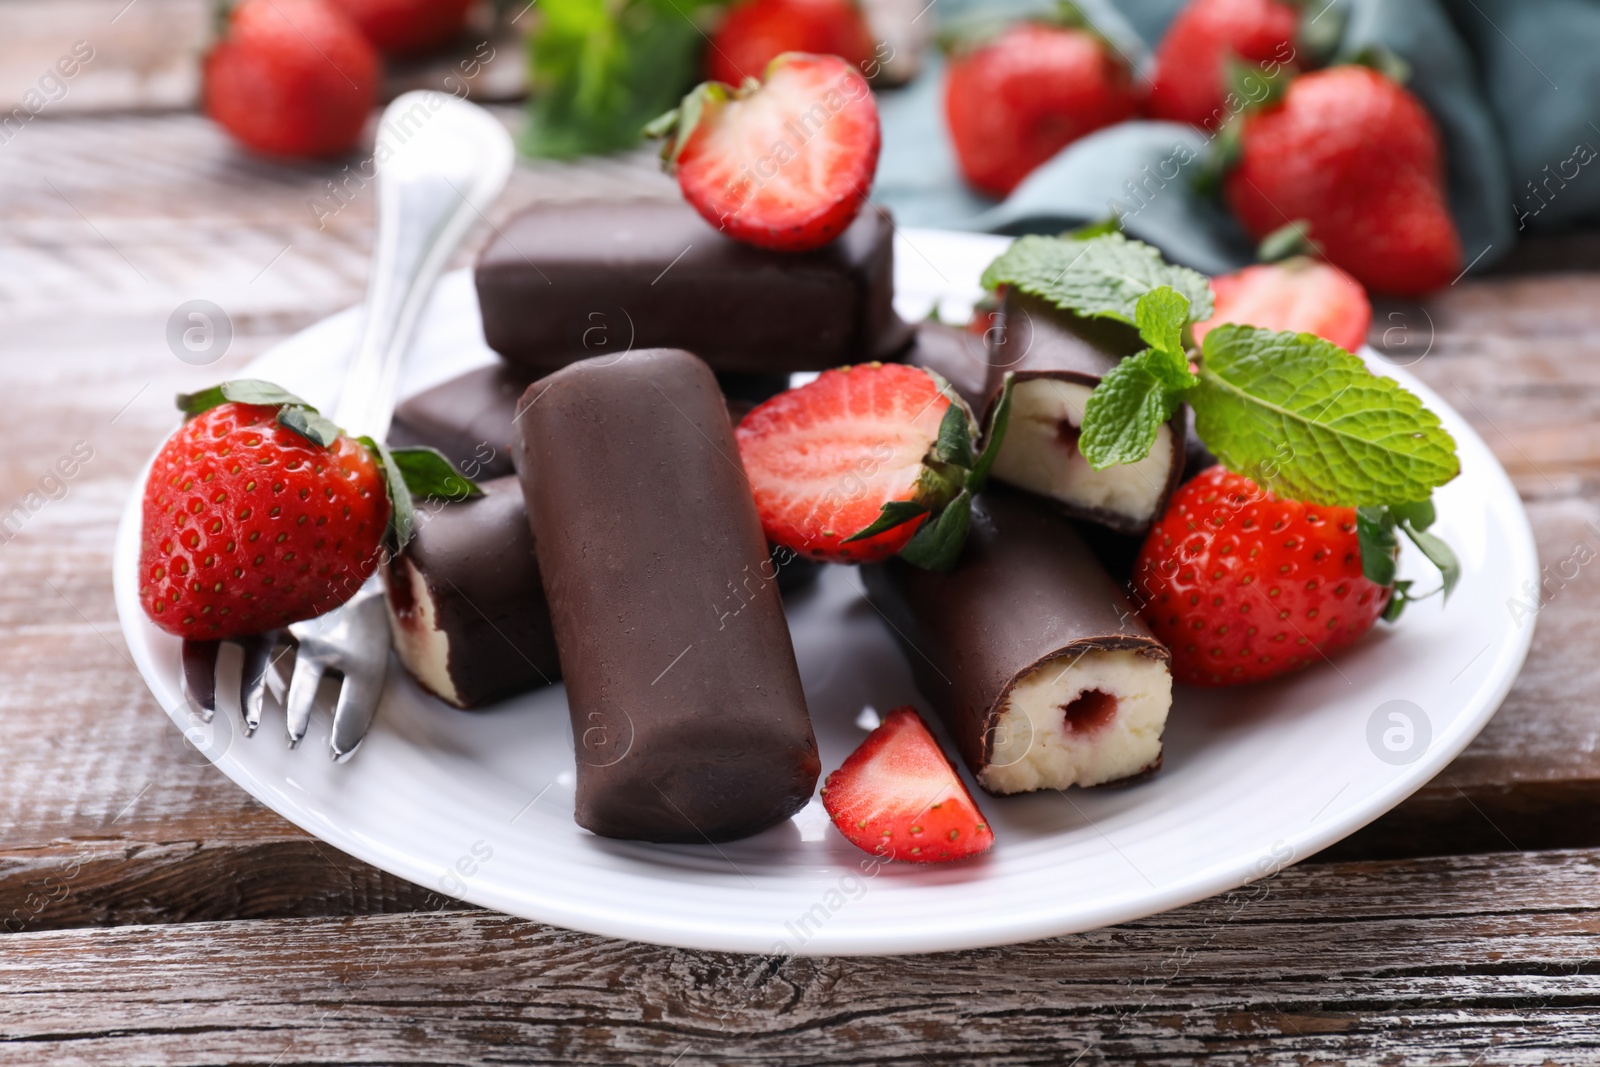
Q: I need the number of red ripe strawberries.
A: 12